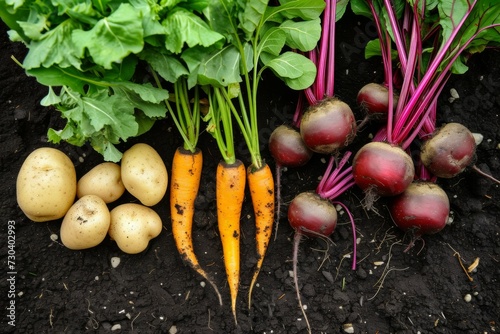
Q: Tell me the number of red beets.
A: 7